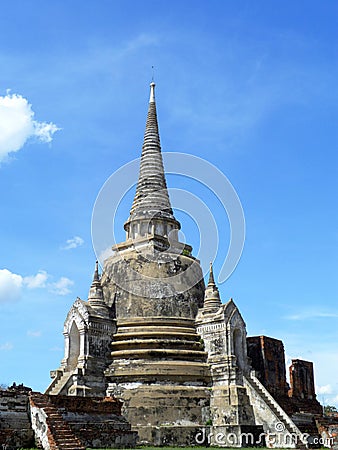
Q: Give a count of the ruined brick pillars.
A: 2